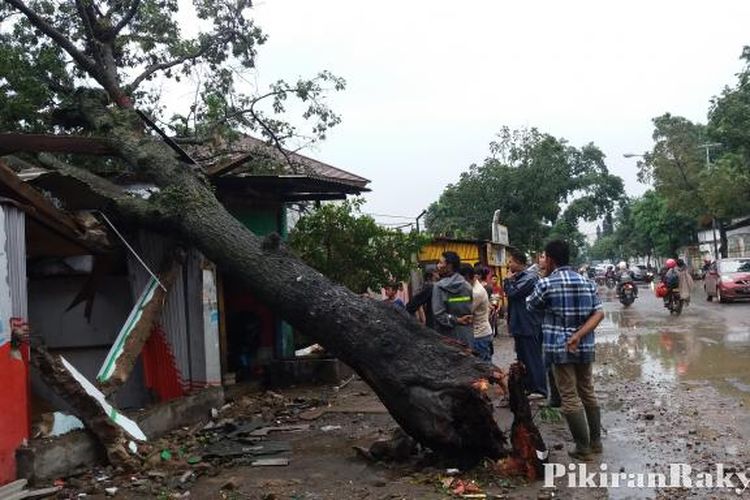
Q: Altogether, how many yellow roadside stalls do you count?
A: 1